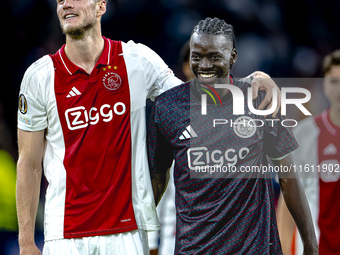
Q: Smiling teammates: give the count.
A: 2